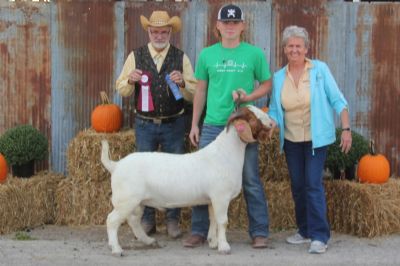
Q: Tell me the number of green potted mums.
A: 2